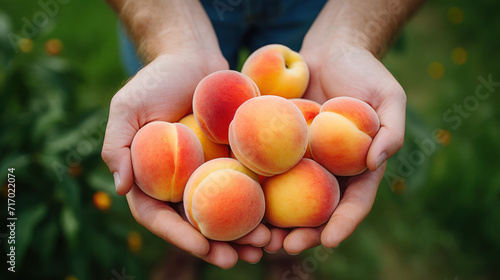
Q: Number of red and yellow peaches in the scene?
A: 9